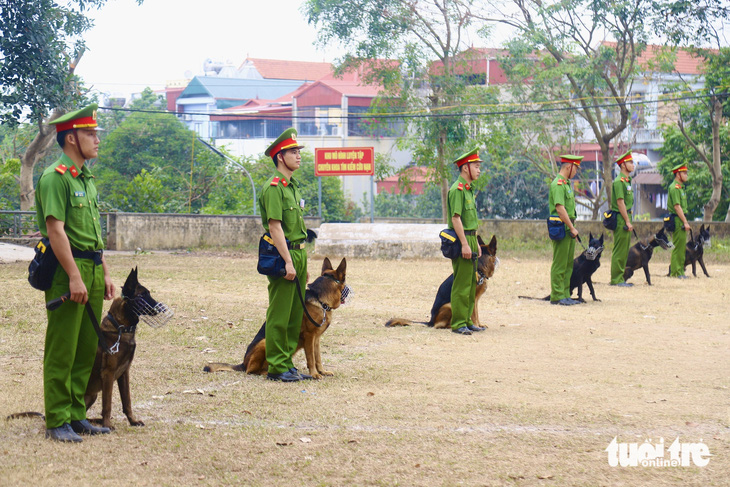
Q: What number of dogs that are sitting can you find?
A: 6